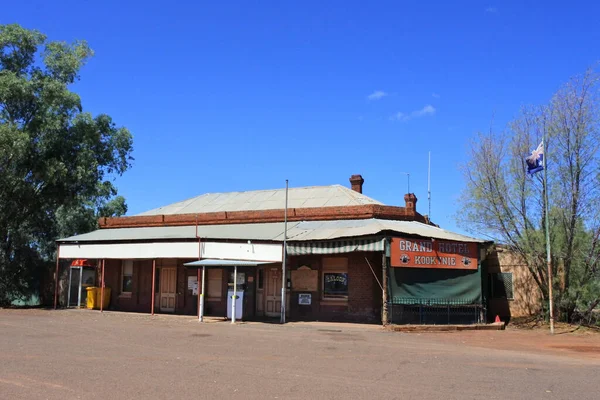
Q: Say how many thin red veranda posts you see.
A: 4